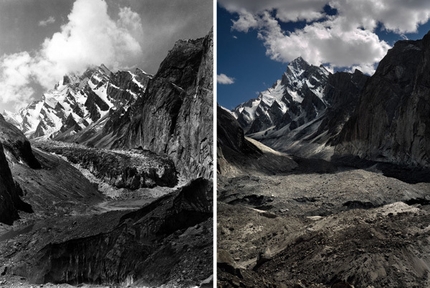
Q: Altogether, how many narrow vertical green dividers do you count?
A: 0